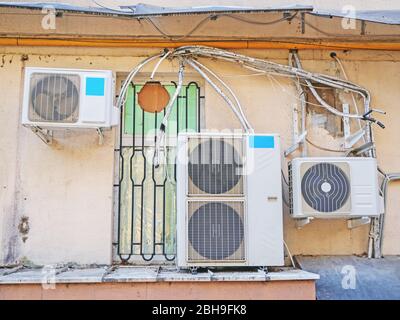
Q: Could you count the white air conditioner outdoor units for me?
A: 3